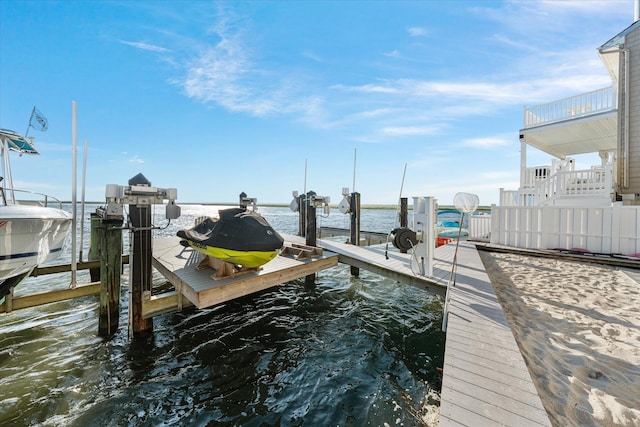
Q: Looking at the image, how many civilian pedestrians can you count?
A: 0